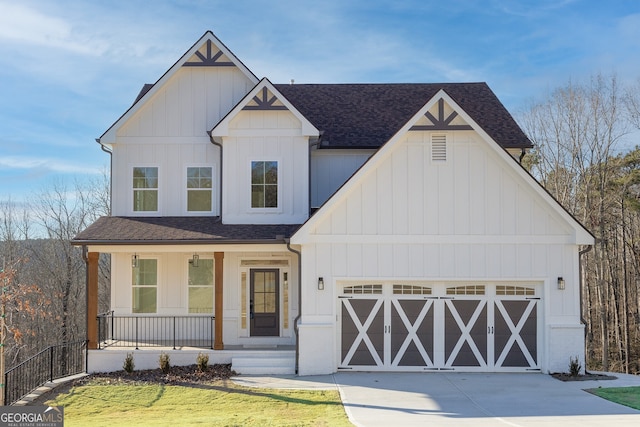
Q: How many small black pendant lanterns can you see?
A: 2